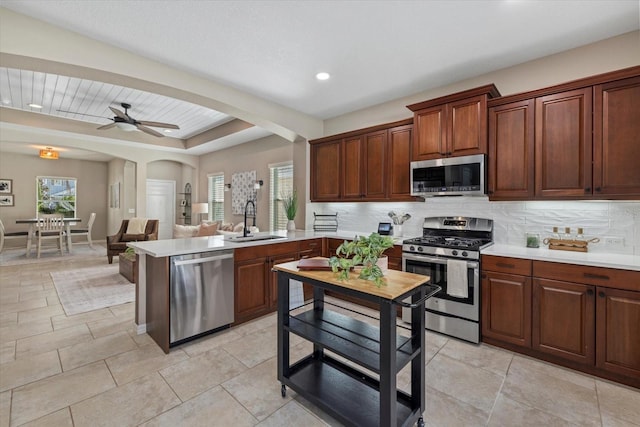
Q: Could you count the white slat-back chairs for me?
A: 3